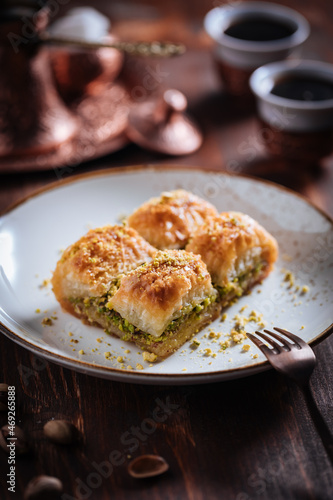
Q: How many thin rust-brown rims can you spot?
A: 1